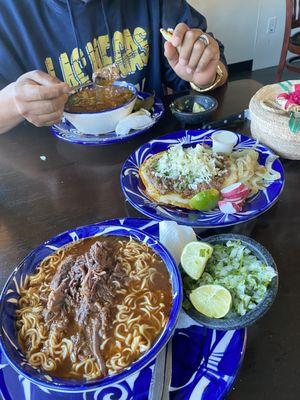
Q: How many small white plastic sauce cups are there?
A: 1